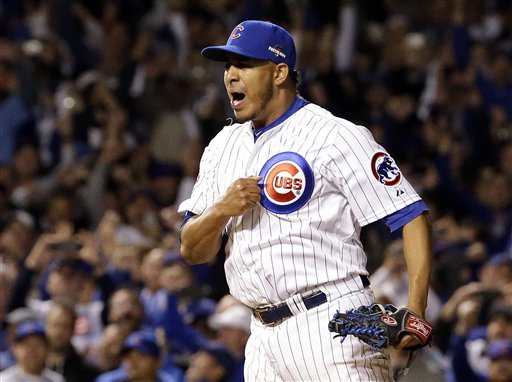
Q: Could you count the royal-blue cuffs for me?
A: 2